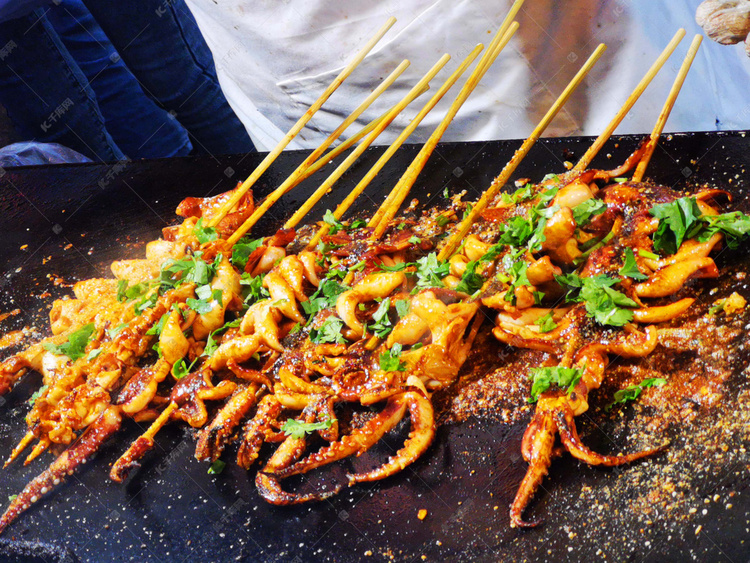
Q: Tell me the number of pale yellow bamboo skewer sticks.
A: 10